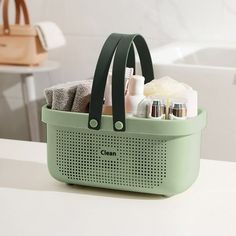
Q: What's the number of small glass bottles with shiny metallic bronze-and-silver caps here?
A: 2